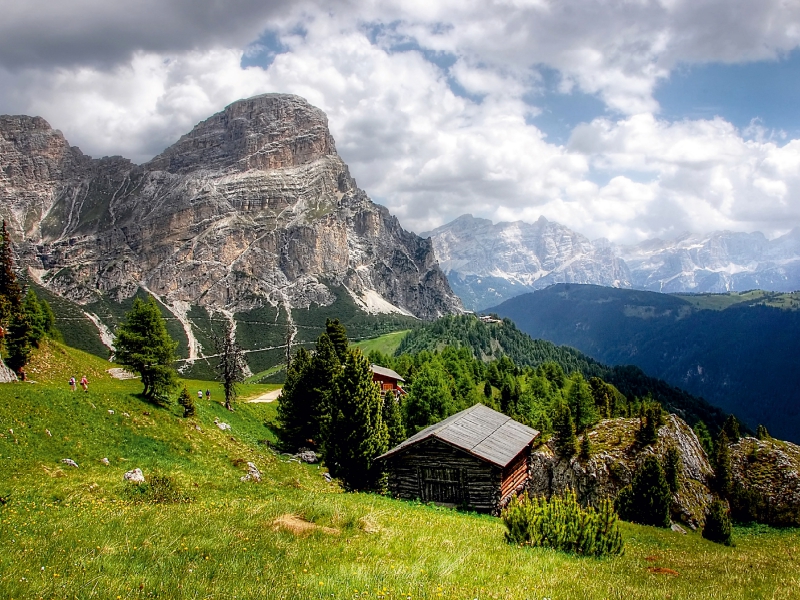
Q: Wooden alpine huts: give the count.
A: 2